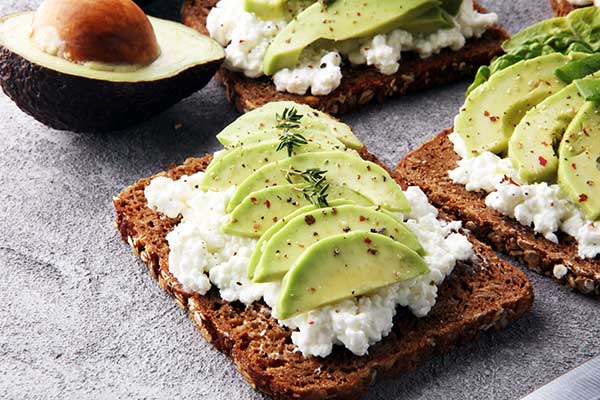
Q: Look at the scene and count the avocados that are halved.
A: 1